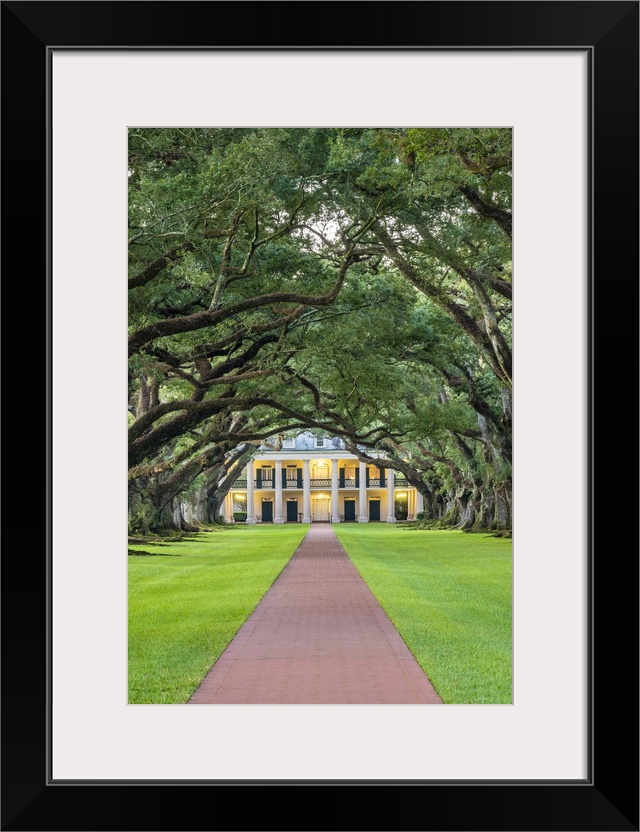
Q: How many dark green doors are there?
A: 4